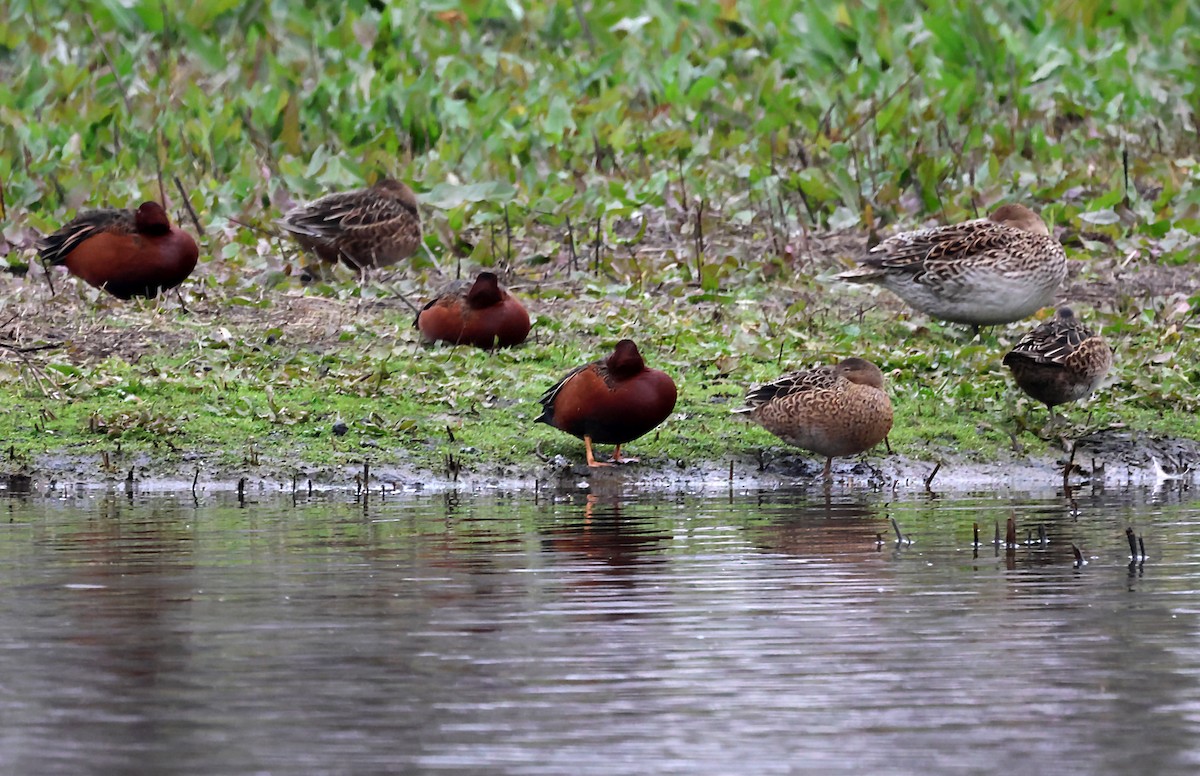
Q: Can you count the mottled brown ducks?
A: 4